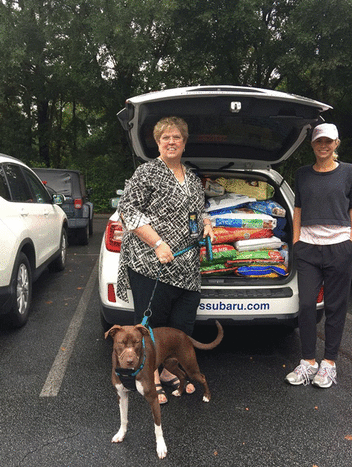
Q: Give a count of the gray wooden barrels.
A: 0